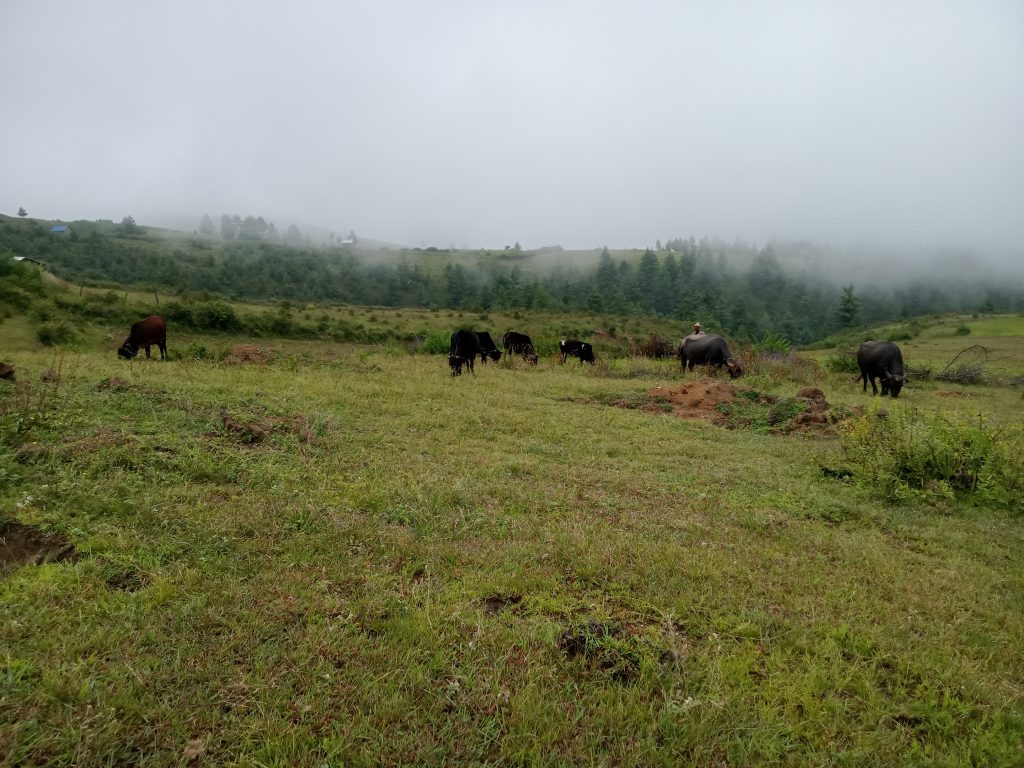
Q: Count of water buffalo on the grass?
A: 2